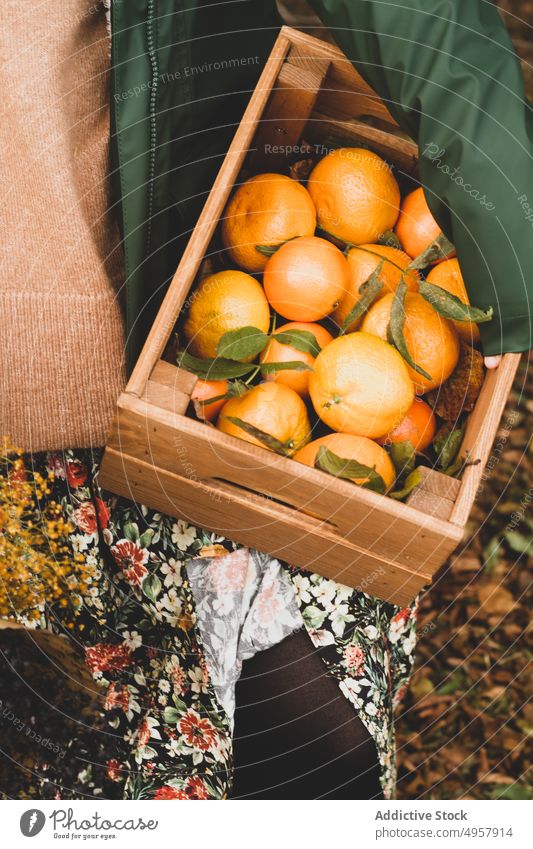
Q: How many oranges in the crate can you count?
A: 14